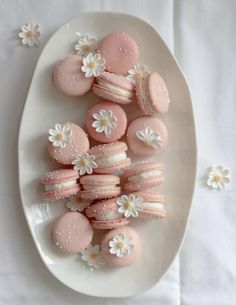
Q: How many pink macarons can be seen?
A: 15